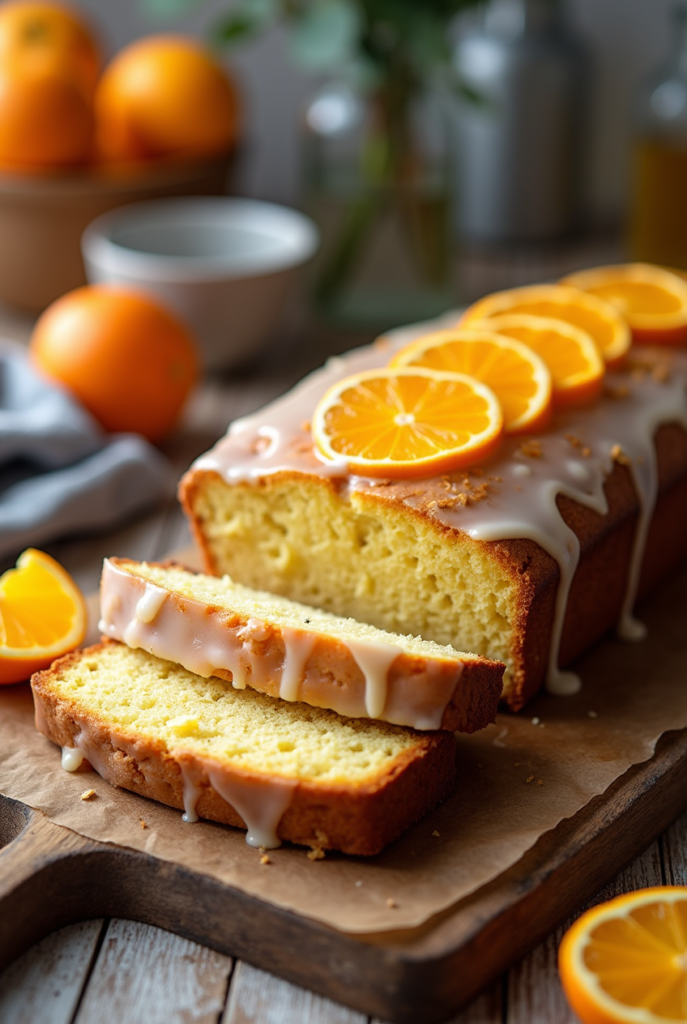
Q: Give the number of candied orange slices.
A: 5